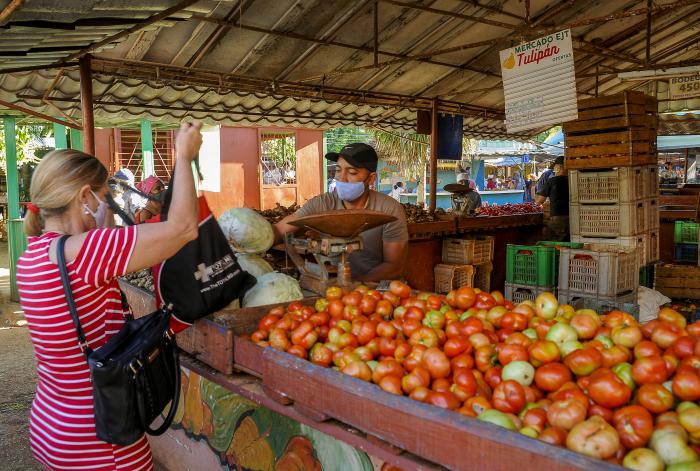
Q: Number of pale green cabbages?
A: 3